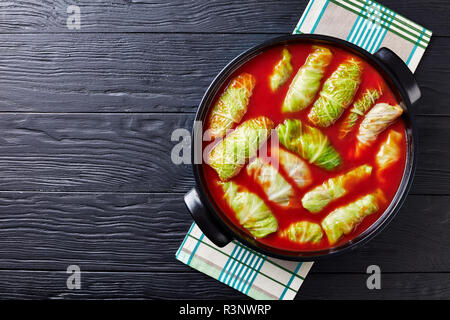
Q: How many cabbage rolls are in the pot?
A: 15